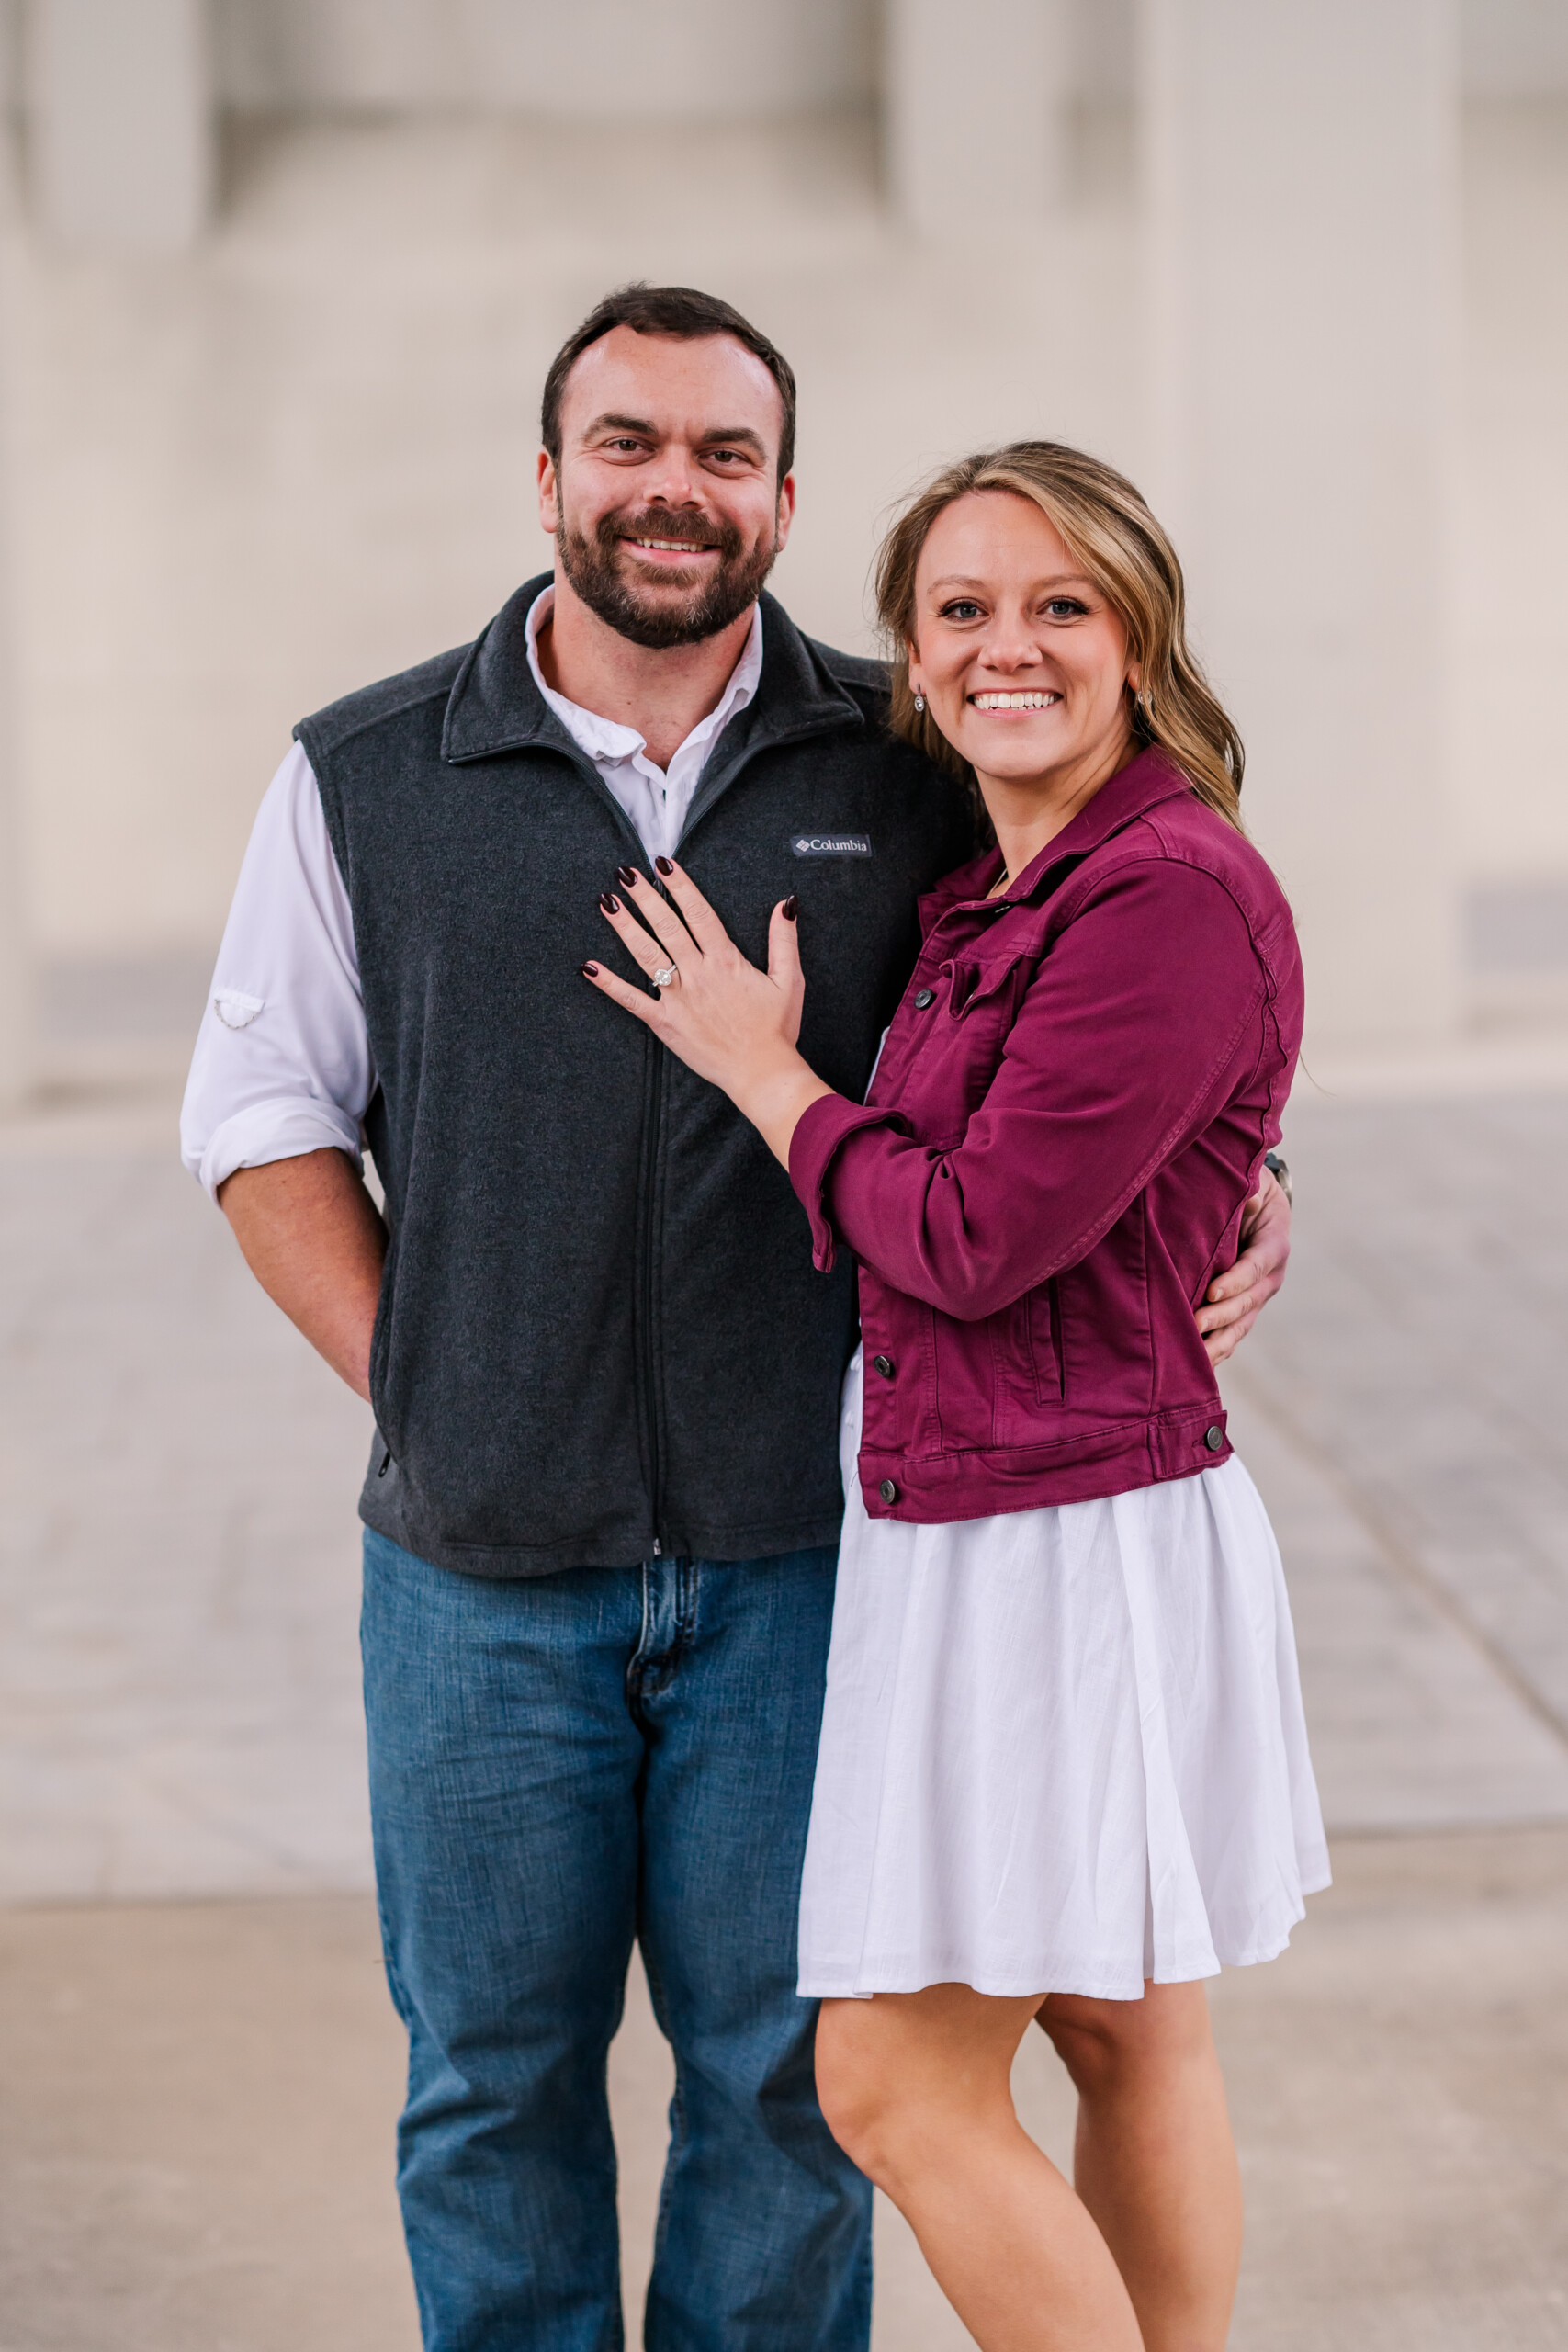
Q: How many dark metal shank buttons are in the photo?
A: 4